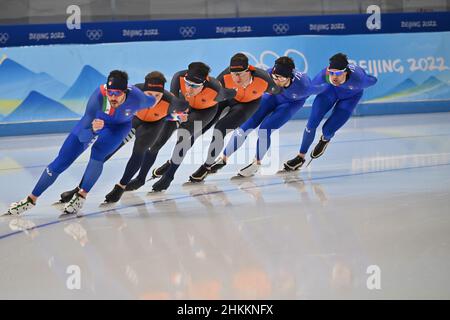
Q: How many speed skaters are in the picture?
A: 6